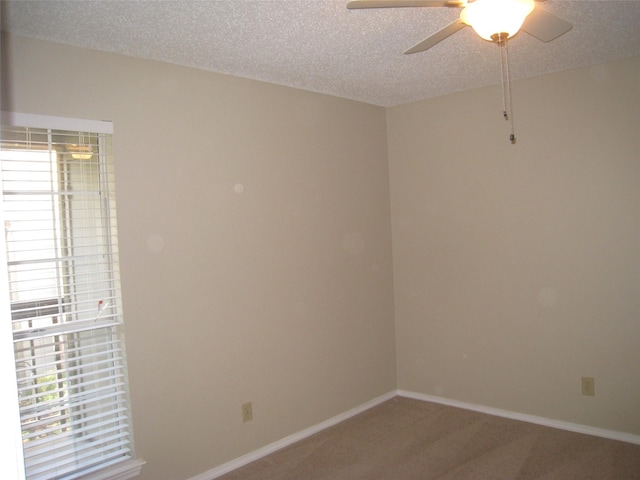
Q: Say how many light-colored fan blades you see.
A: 3